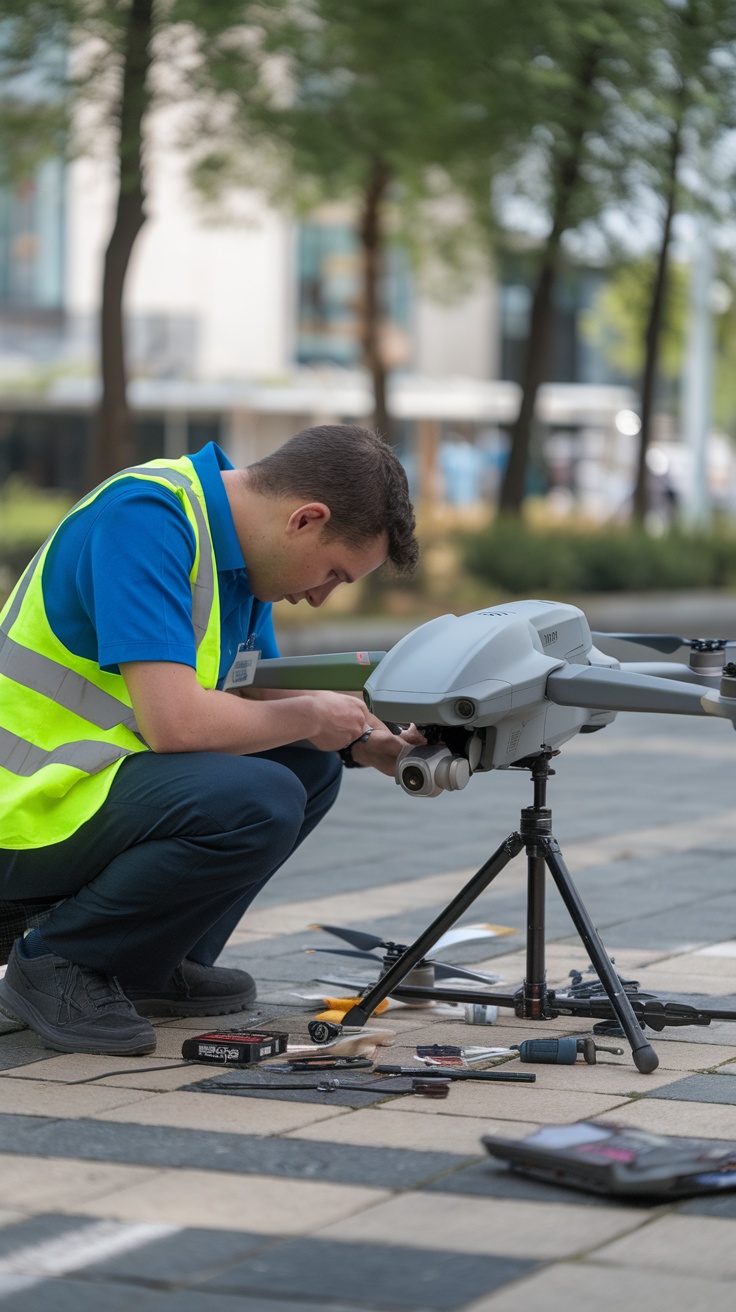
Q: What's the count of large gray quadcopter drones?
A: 1